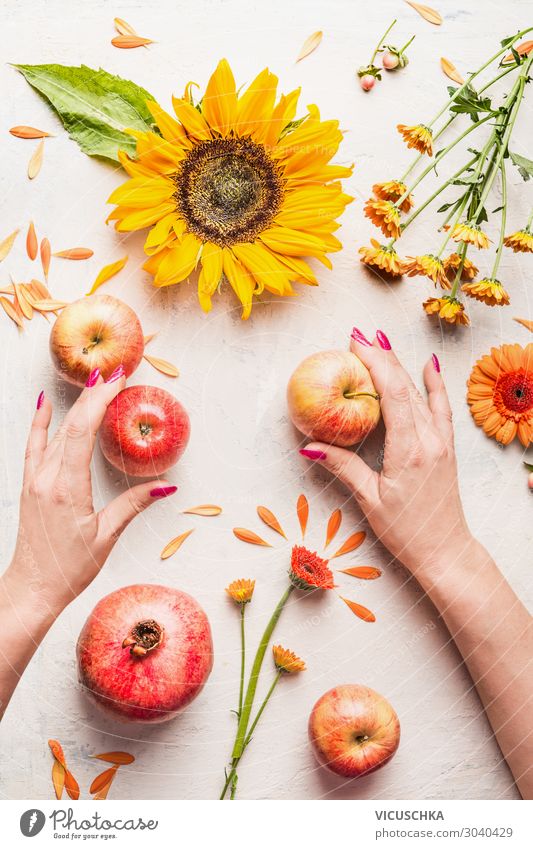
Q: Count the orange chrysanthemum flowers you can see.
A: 12